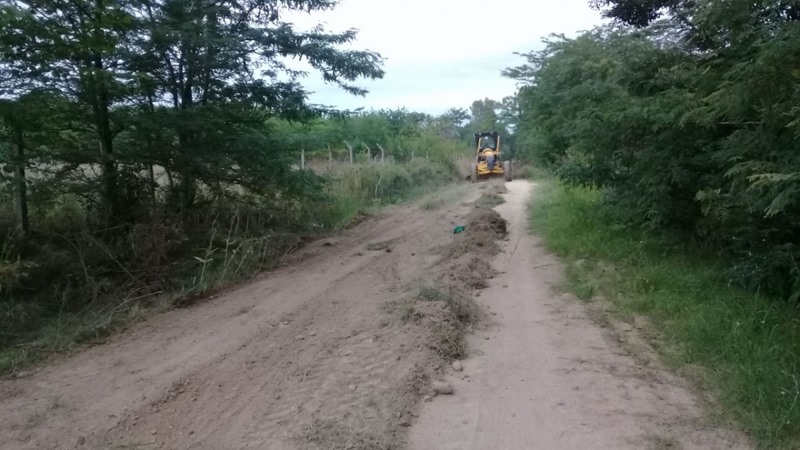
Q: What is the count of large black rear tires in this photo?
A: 2